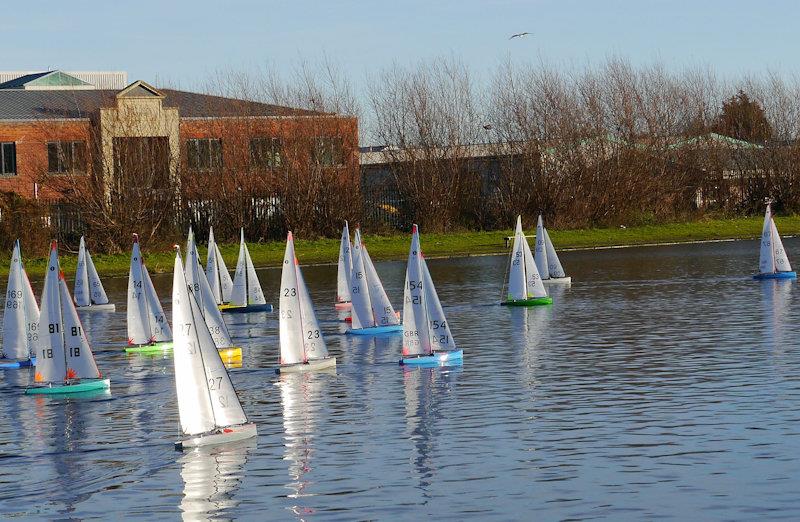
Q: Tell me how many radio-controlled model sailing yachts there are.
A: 15